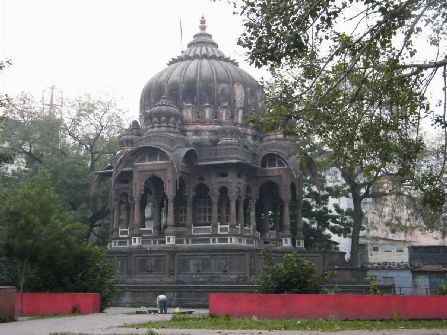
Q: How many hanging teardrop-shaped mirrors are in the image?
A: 0